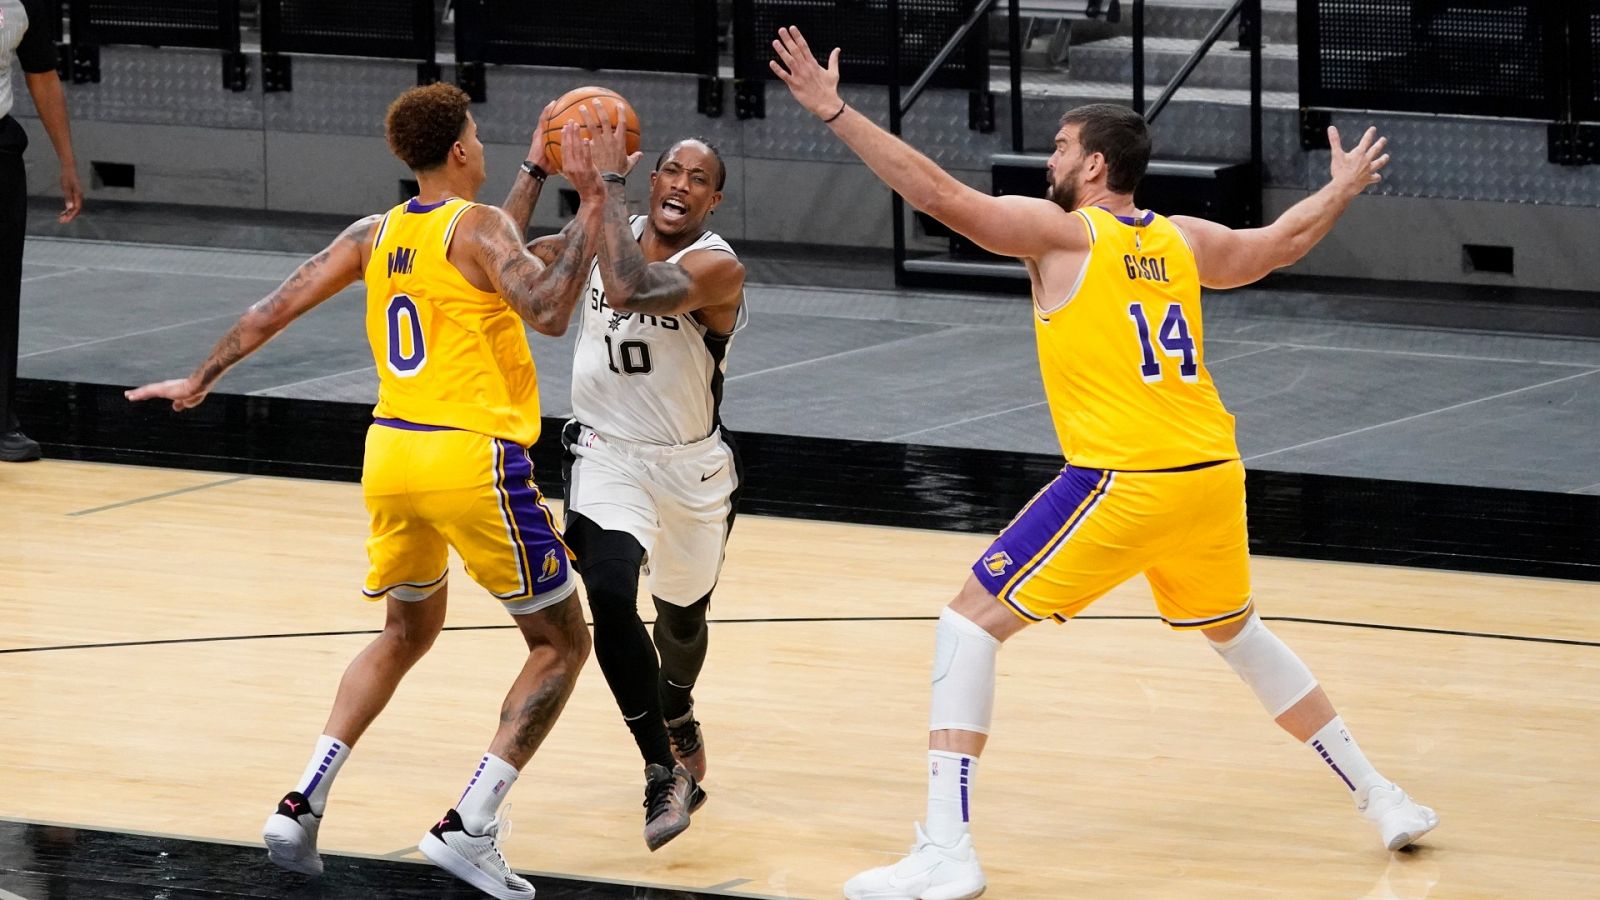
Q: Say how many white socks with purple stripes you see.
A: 4